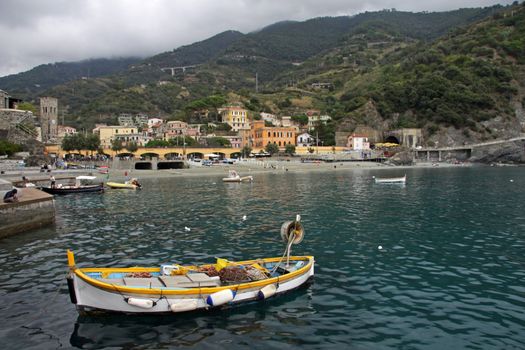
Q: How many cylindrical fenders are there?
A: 4